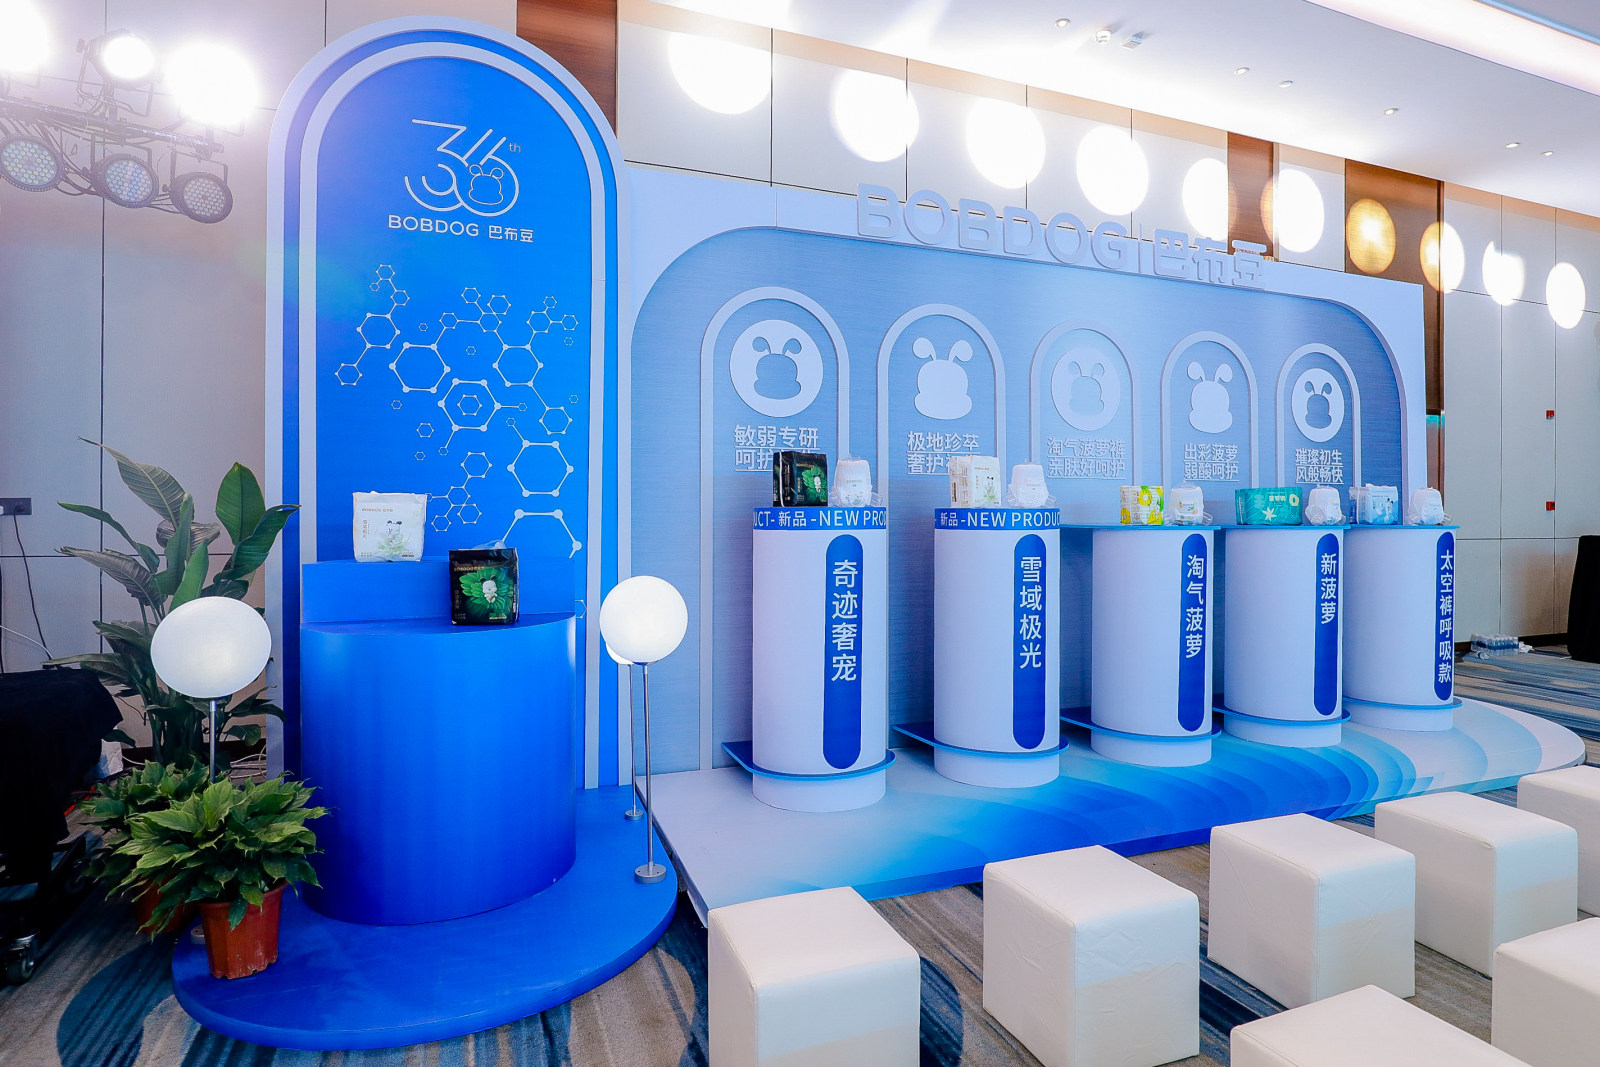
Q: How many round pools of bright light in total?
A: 10